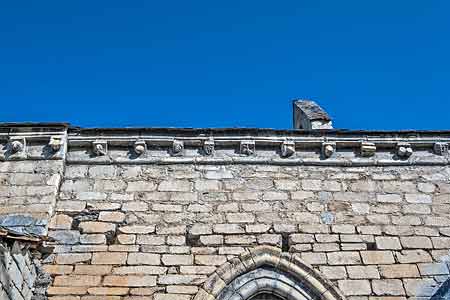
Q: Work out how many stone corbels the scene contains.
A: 12